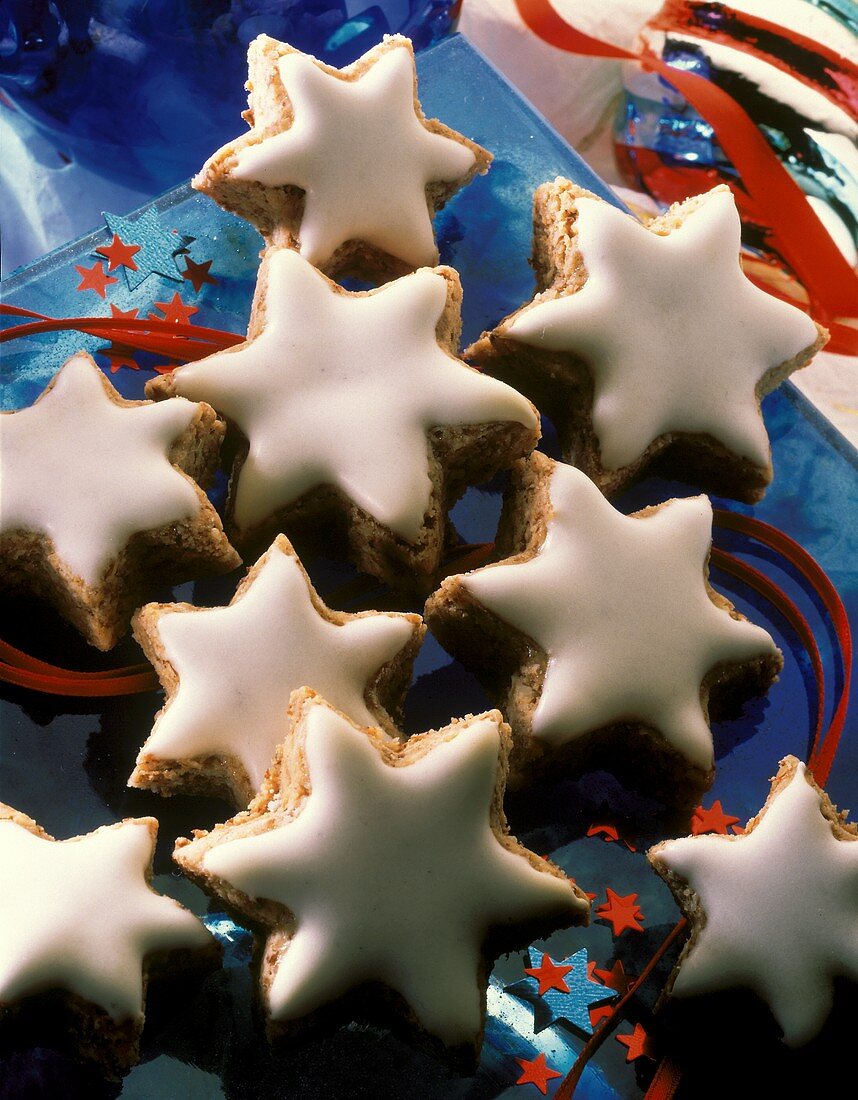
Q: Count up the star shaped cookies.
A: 9